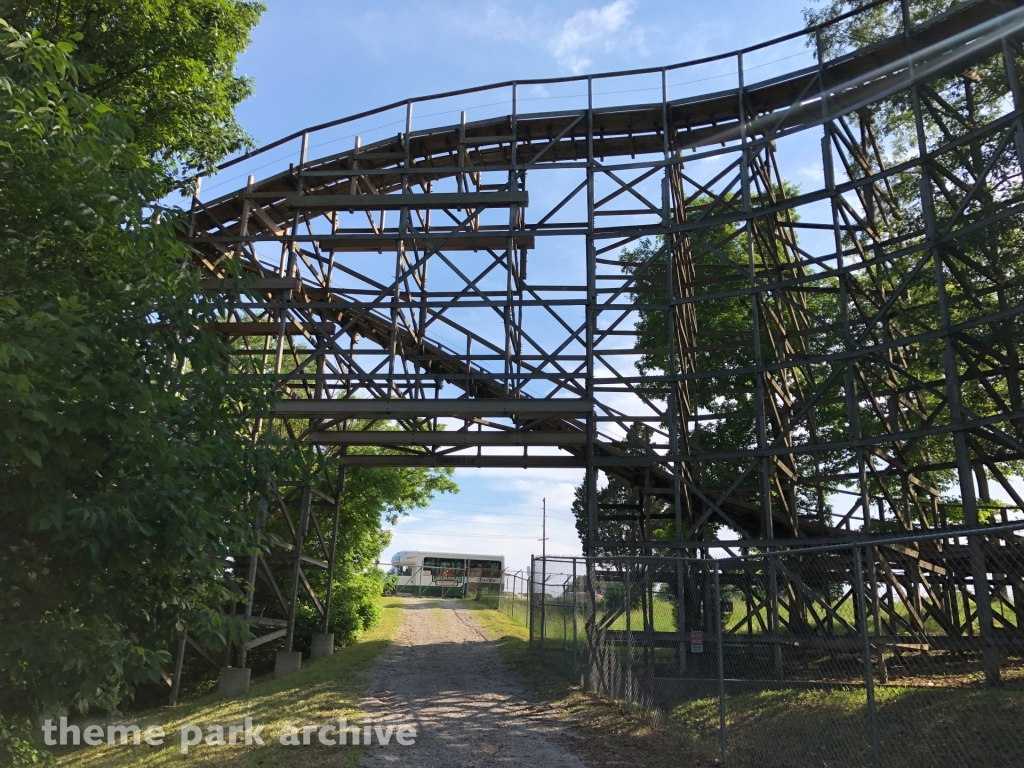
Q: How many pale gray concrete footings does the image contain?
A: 3